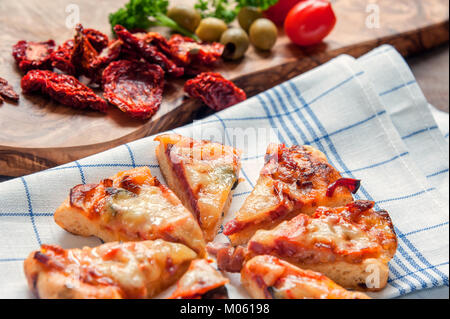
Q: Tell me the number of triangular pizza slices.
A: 7